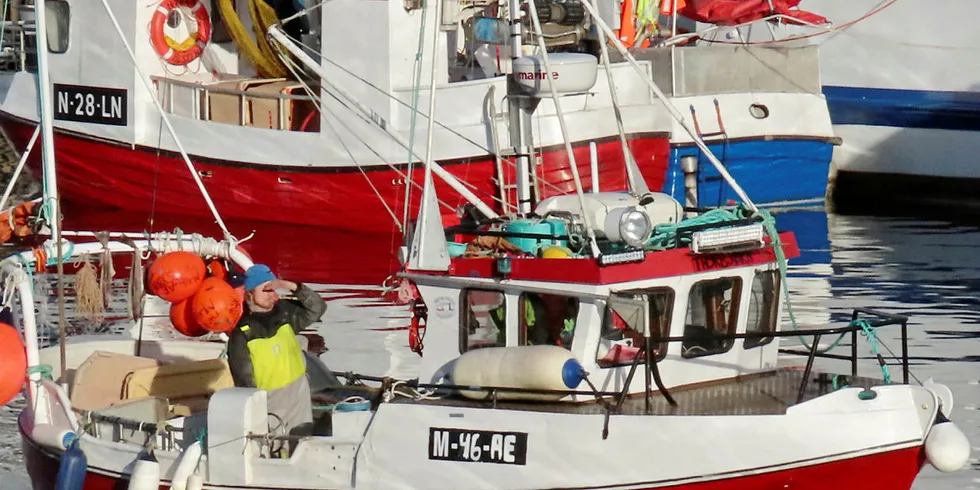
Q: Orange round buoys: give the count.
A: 5